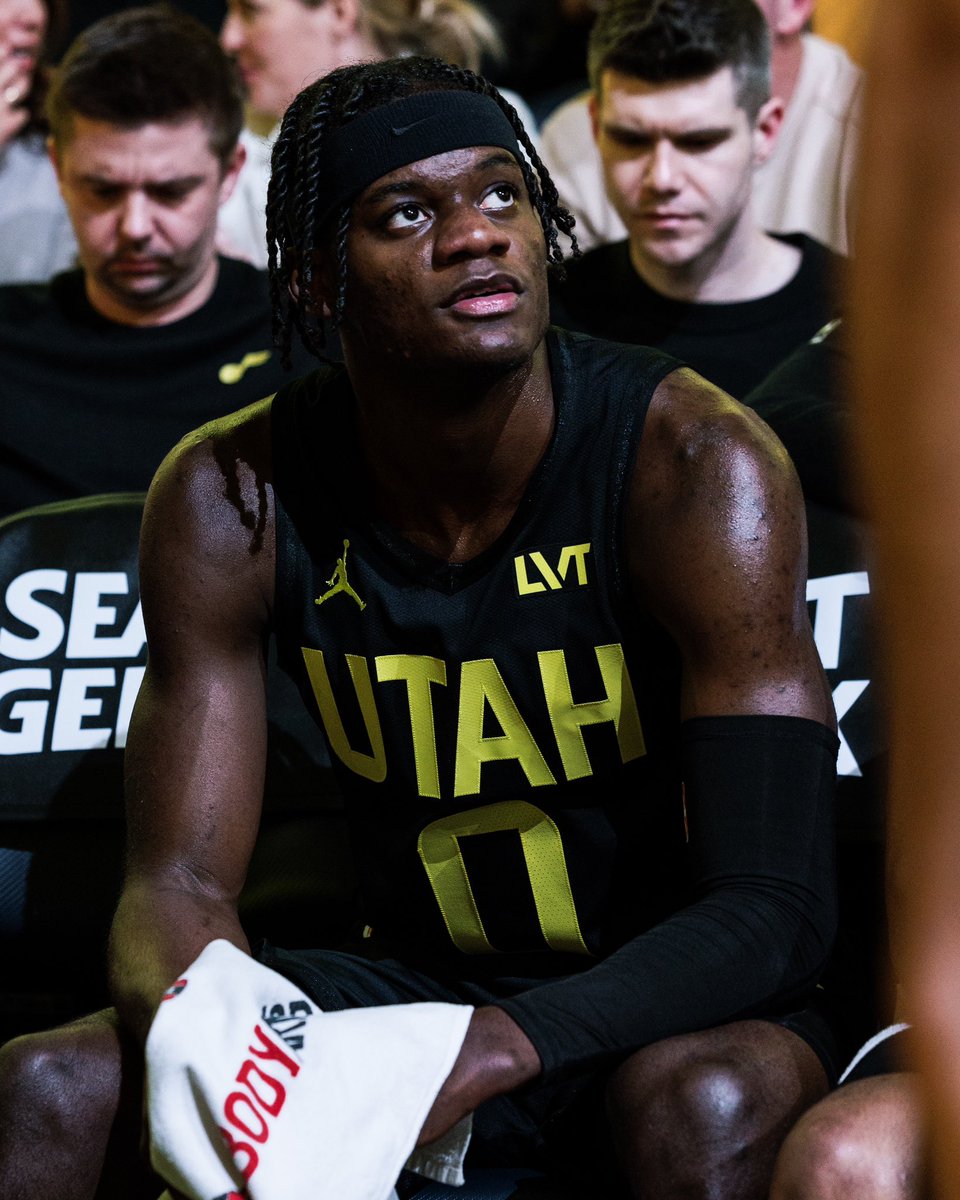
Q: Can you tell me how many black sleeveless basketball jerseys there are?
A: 1